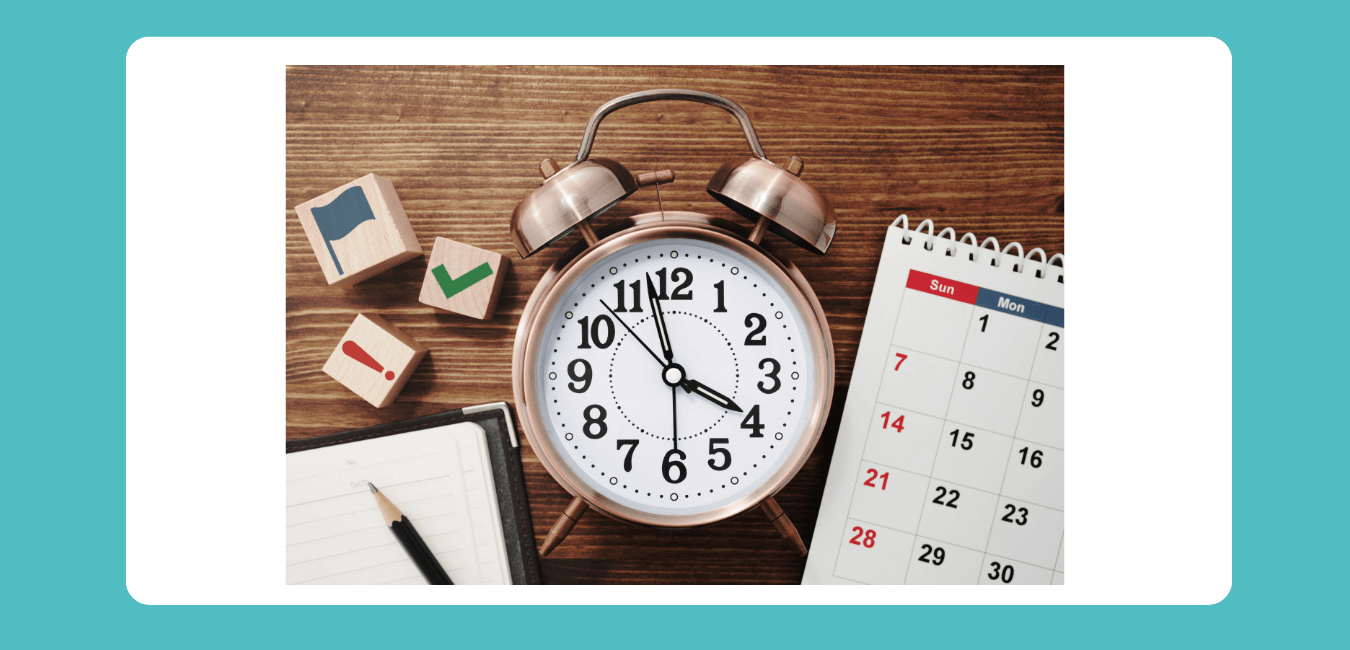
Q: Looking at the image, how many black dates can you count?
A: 10